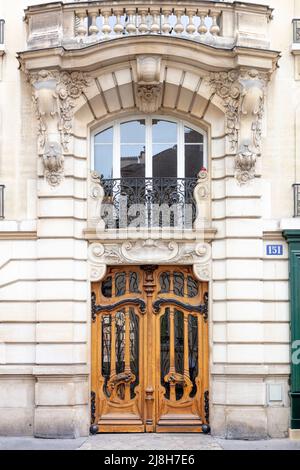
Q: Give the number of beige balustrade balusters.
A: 12